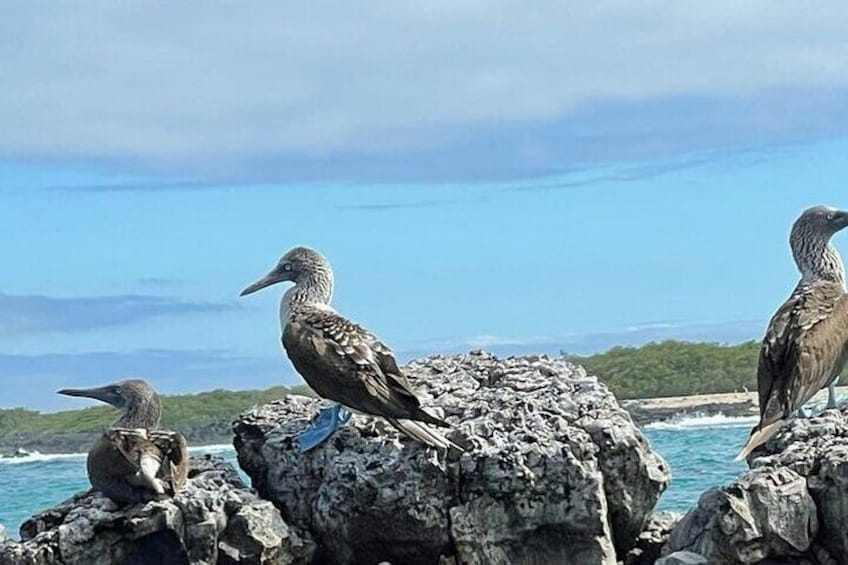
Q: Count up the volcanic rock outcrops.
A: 3